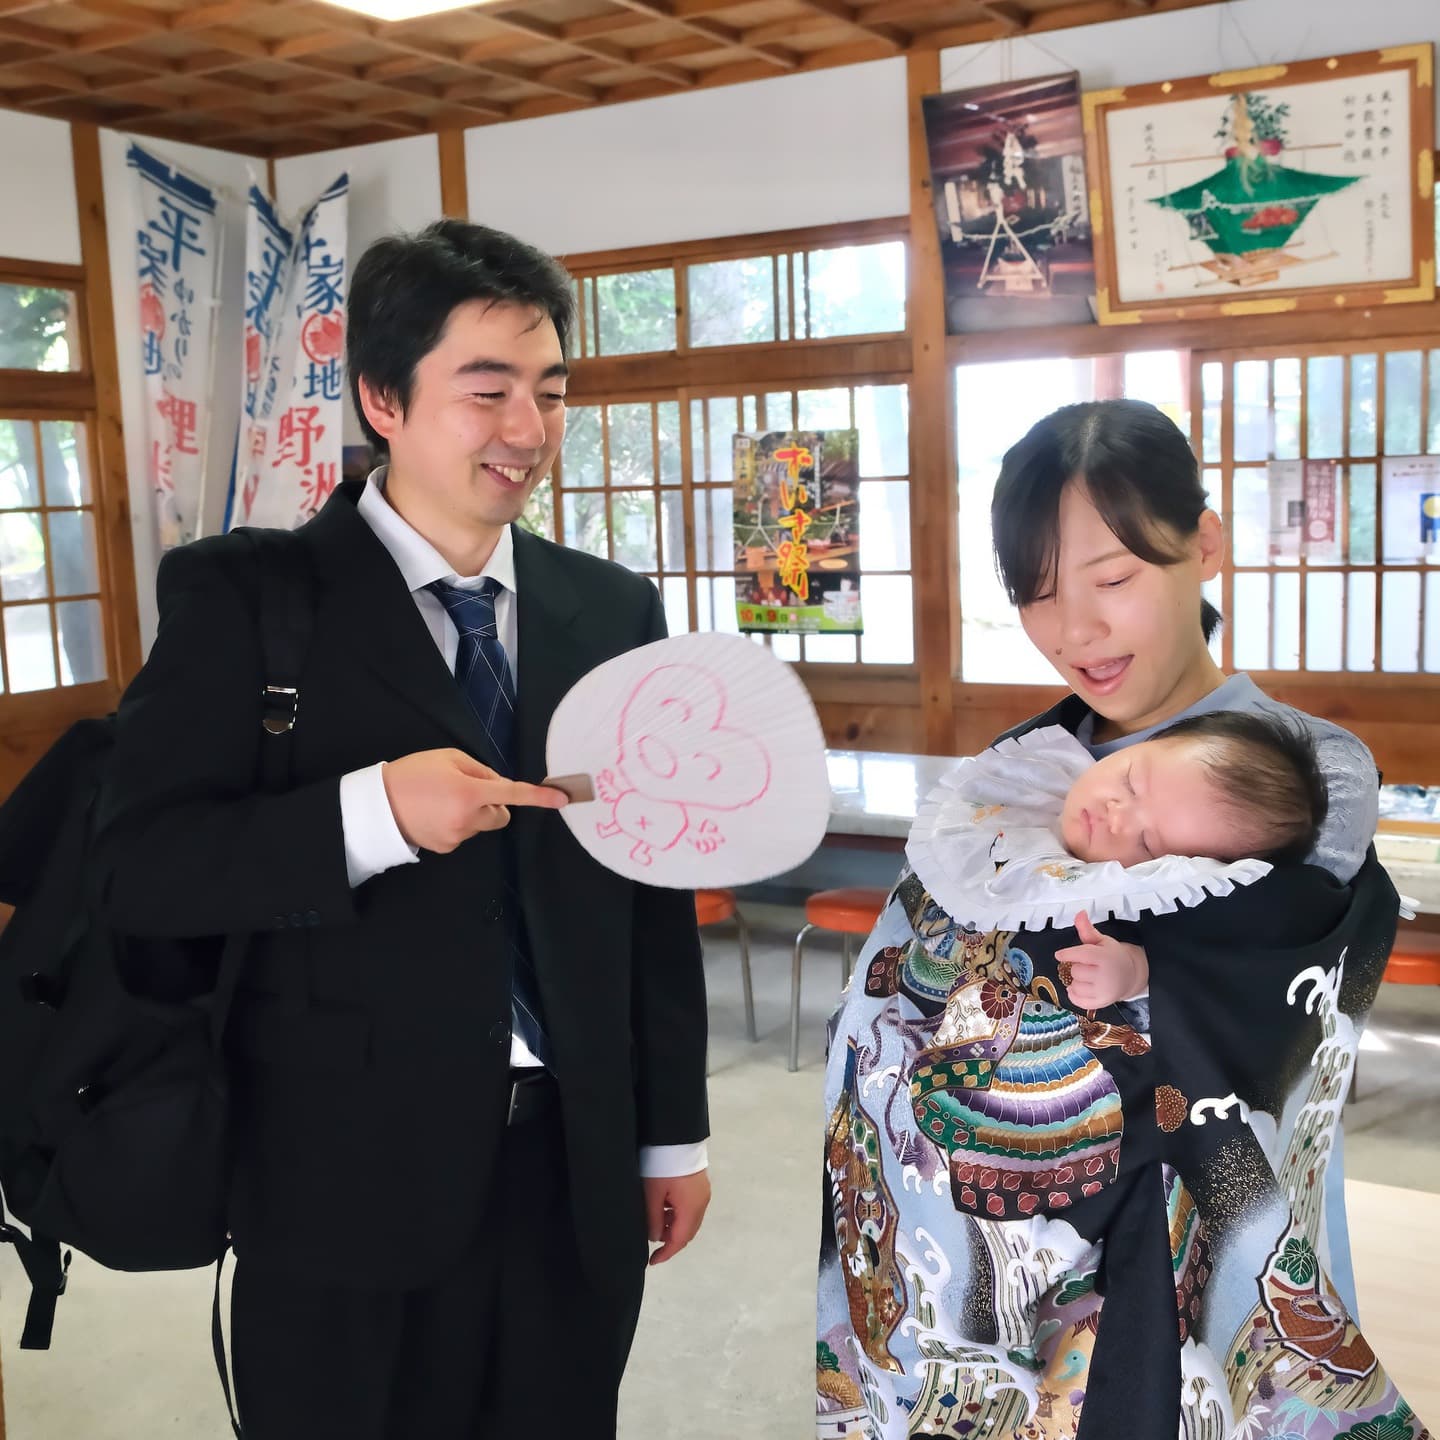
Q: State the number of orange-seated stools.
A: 3